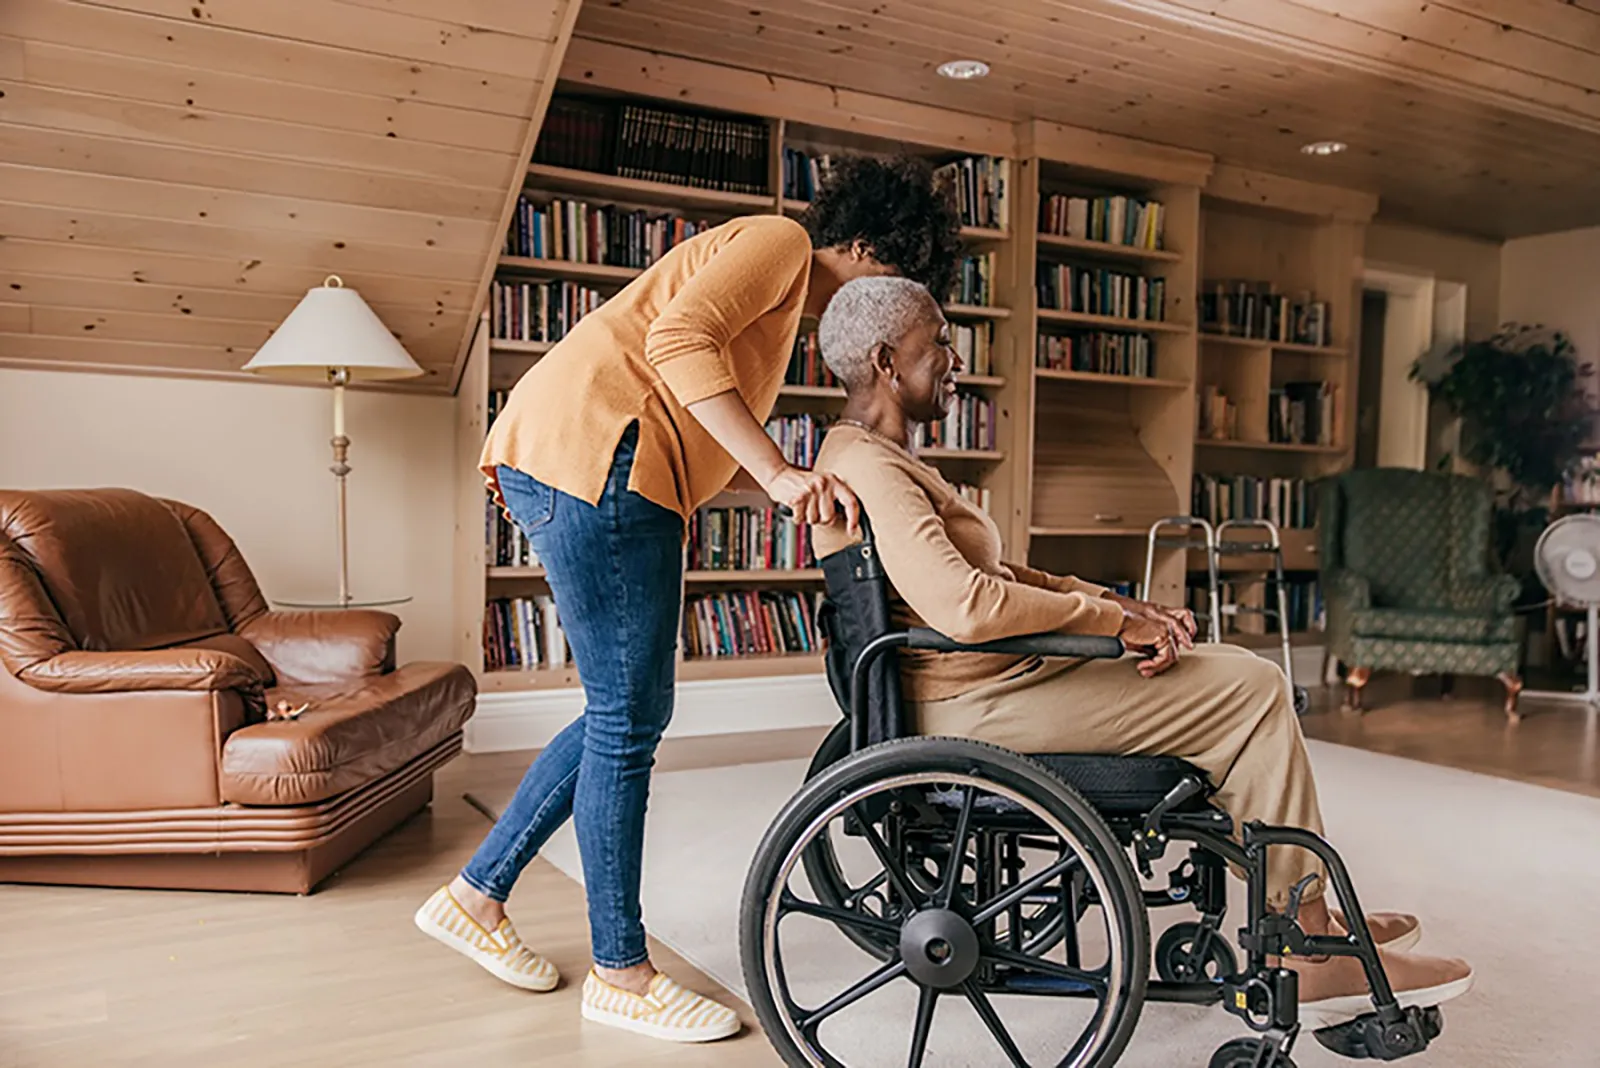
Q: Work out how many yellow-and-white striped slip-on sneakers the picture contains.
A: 2